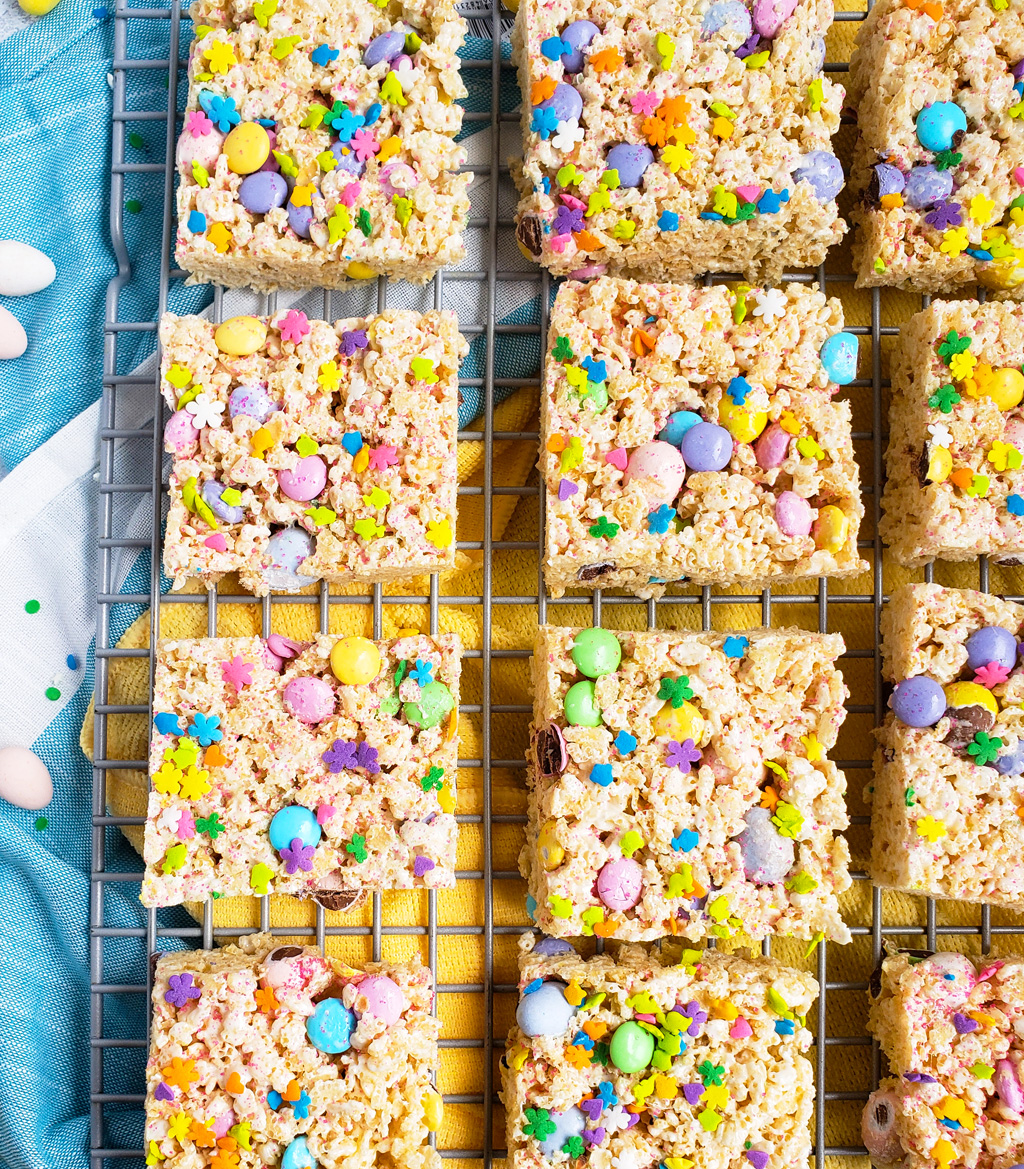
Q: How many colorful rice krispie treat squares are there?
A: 12